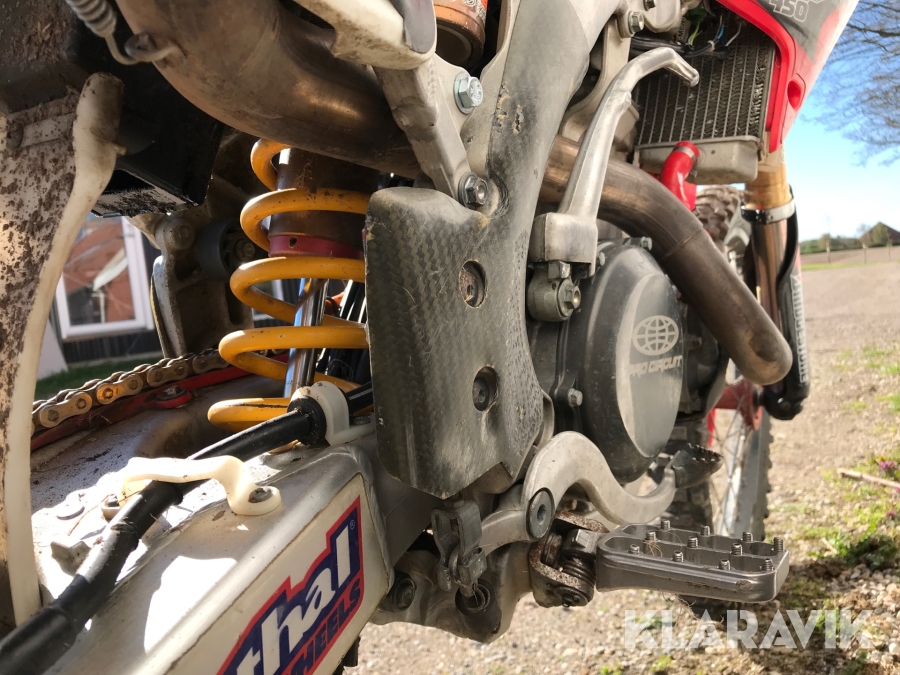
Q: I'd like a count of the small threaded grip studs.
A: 11